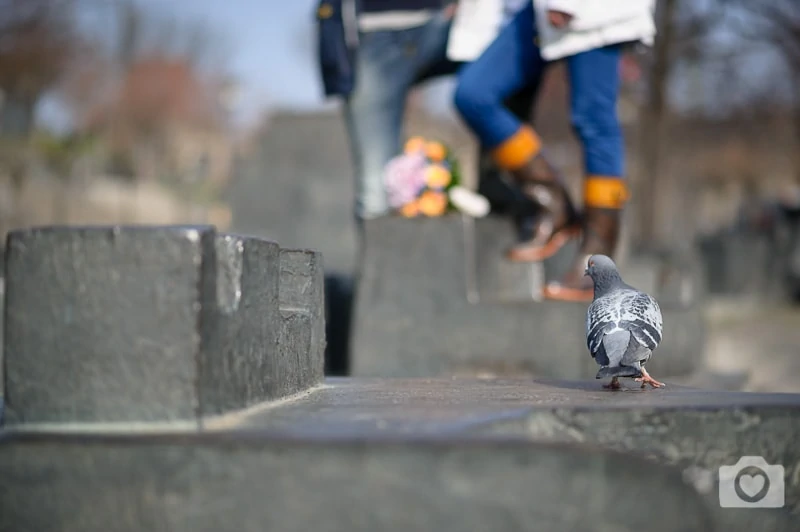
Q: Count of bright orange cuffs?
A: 2